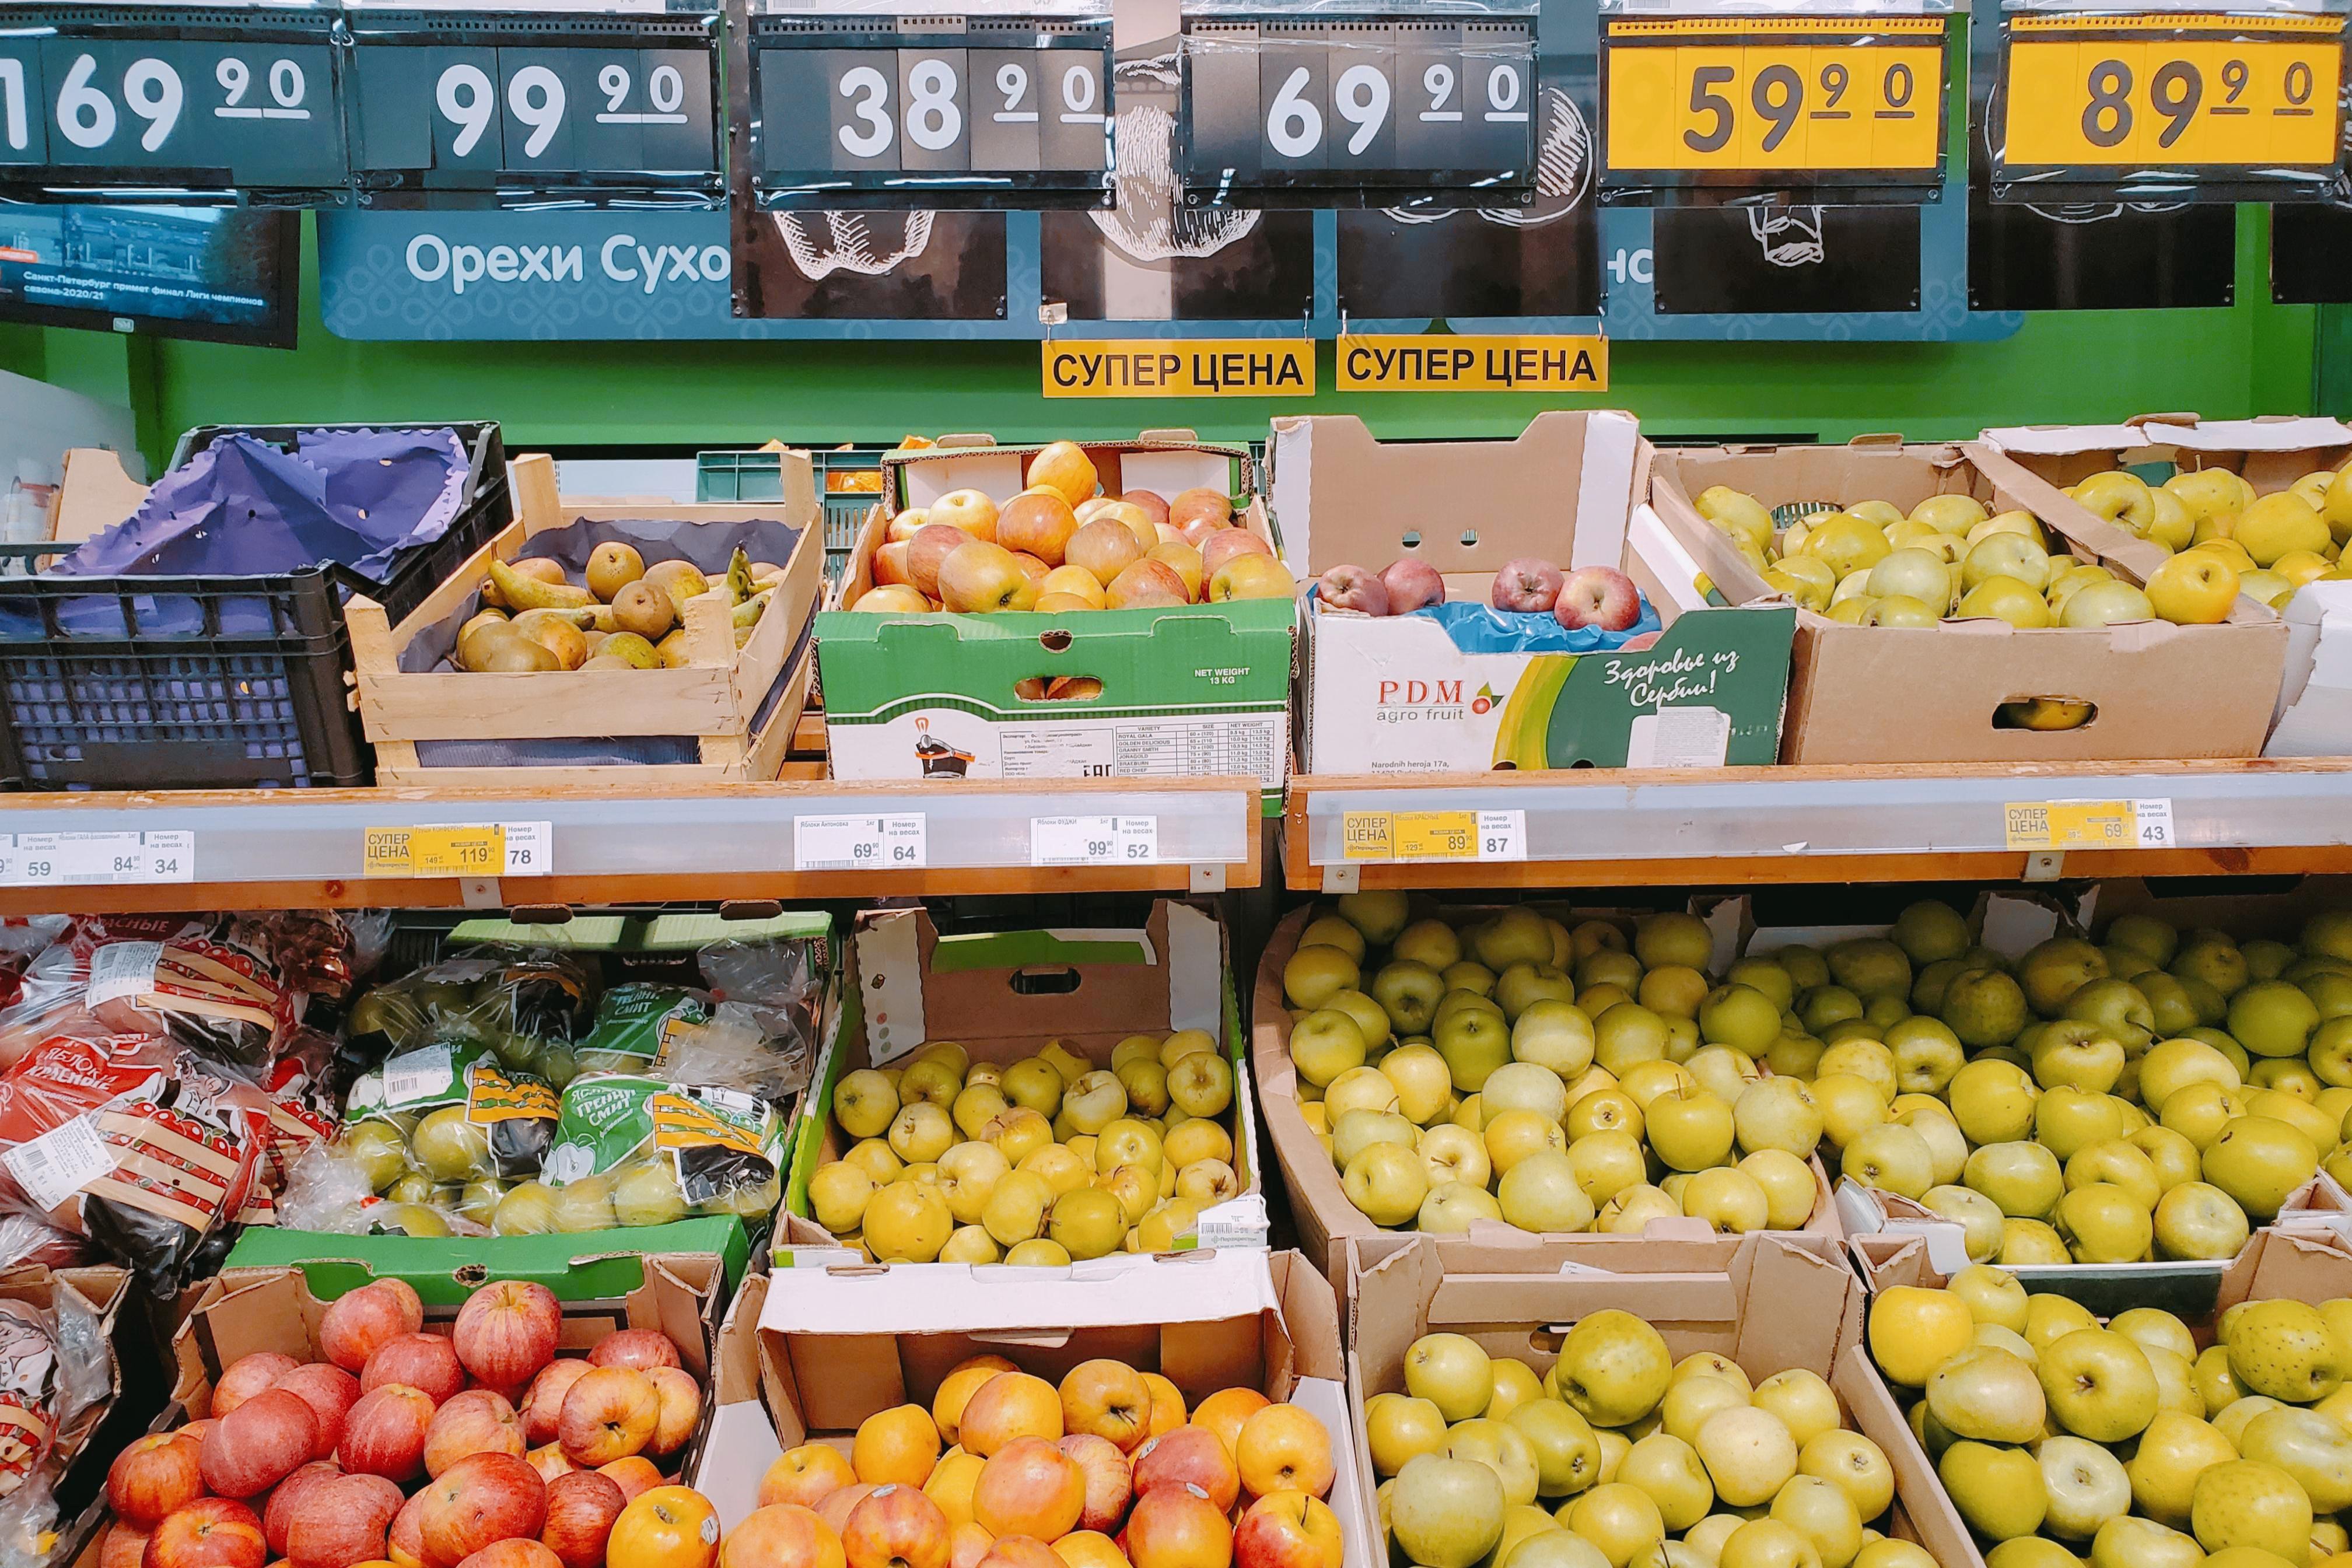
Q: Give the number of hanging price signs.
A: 6